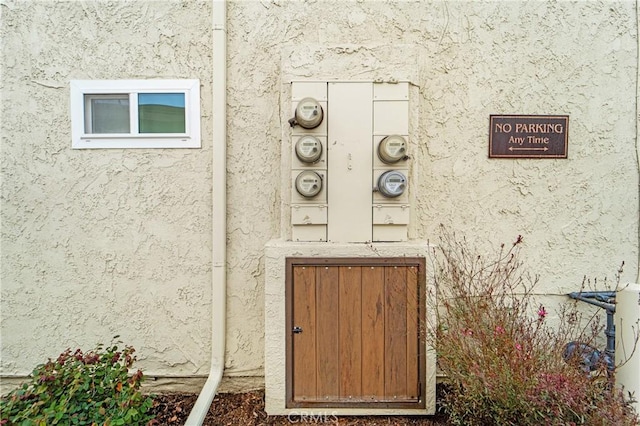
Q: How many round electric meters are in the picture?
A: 5